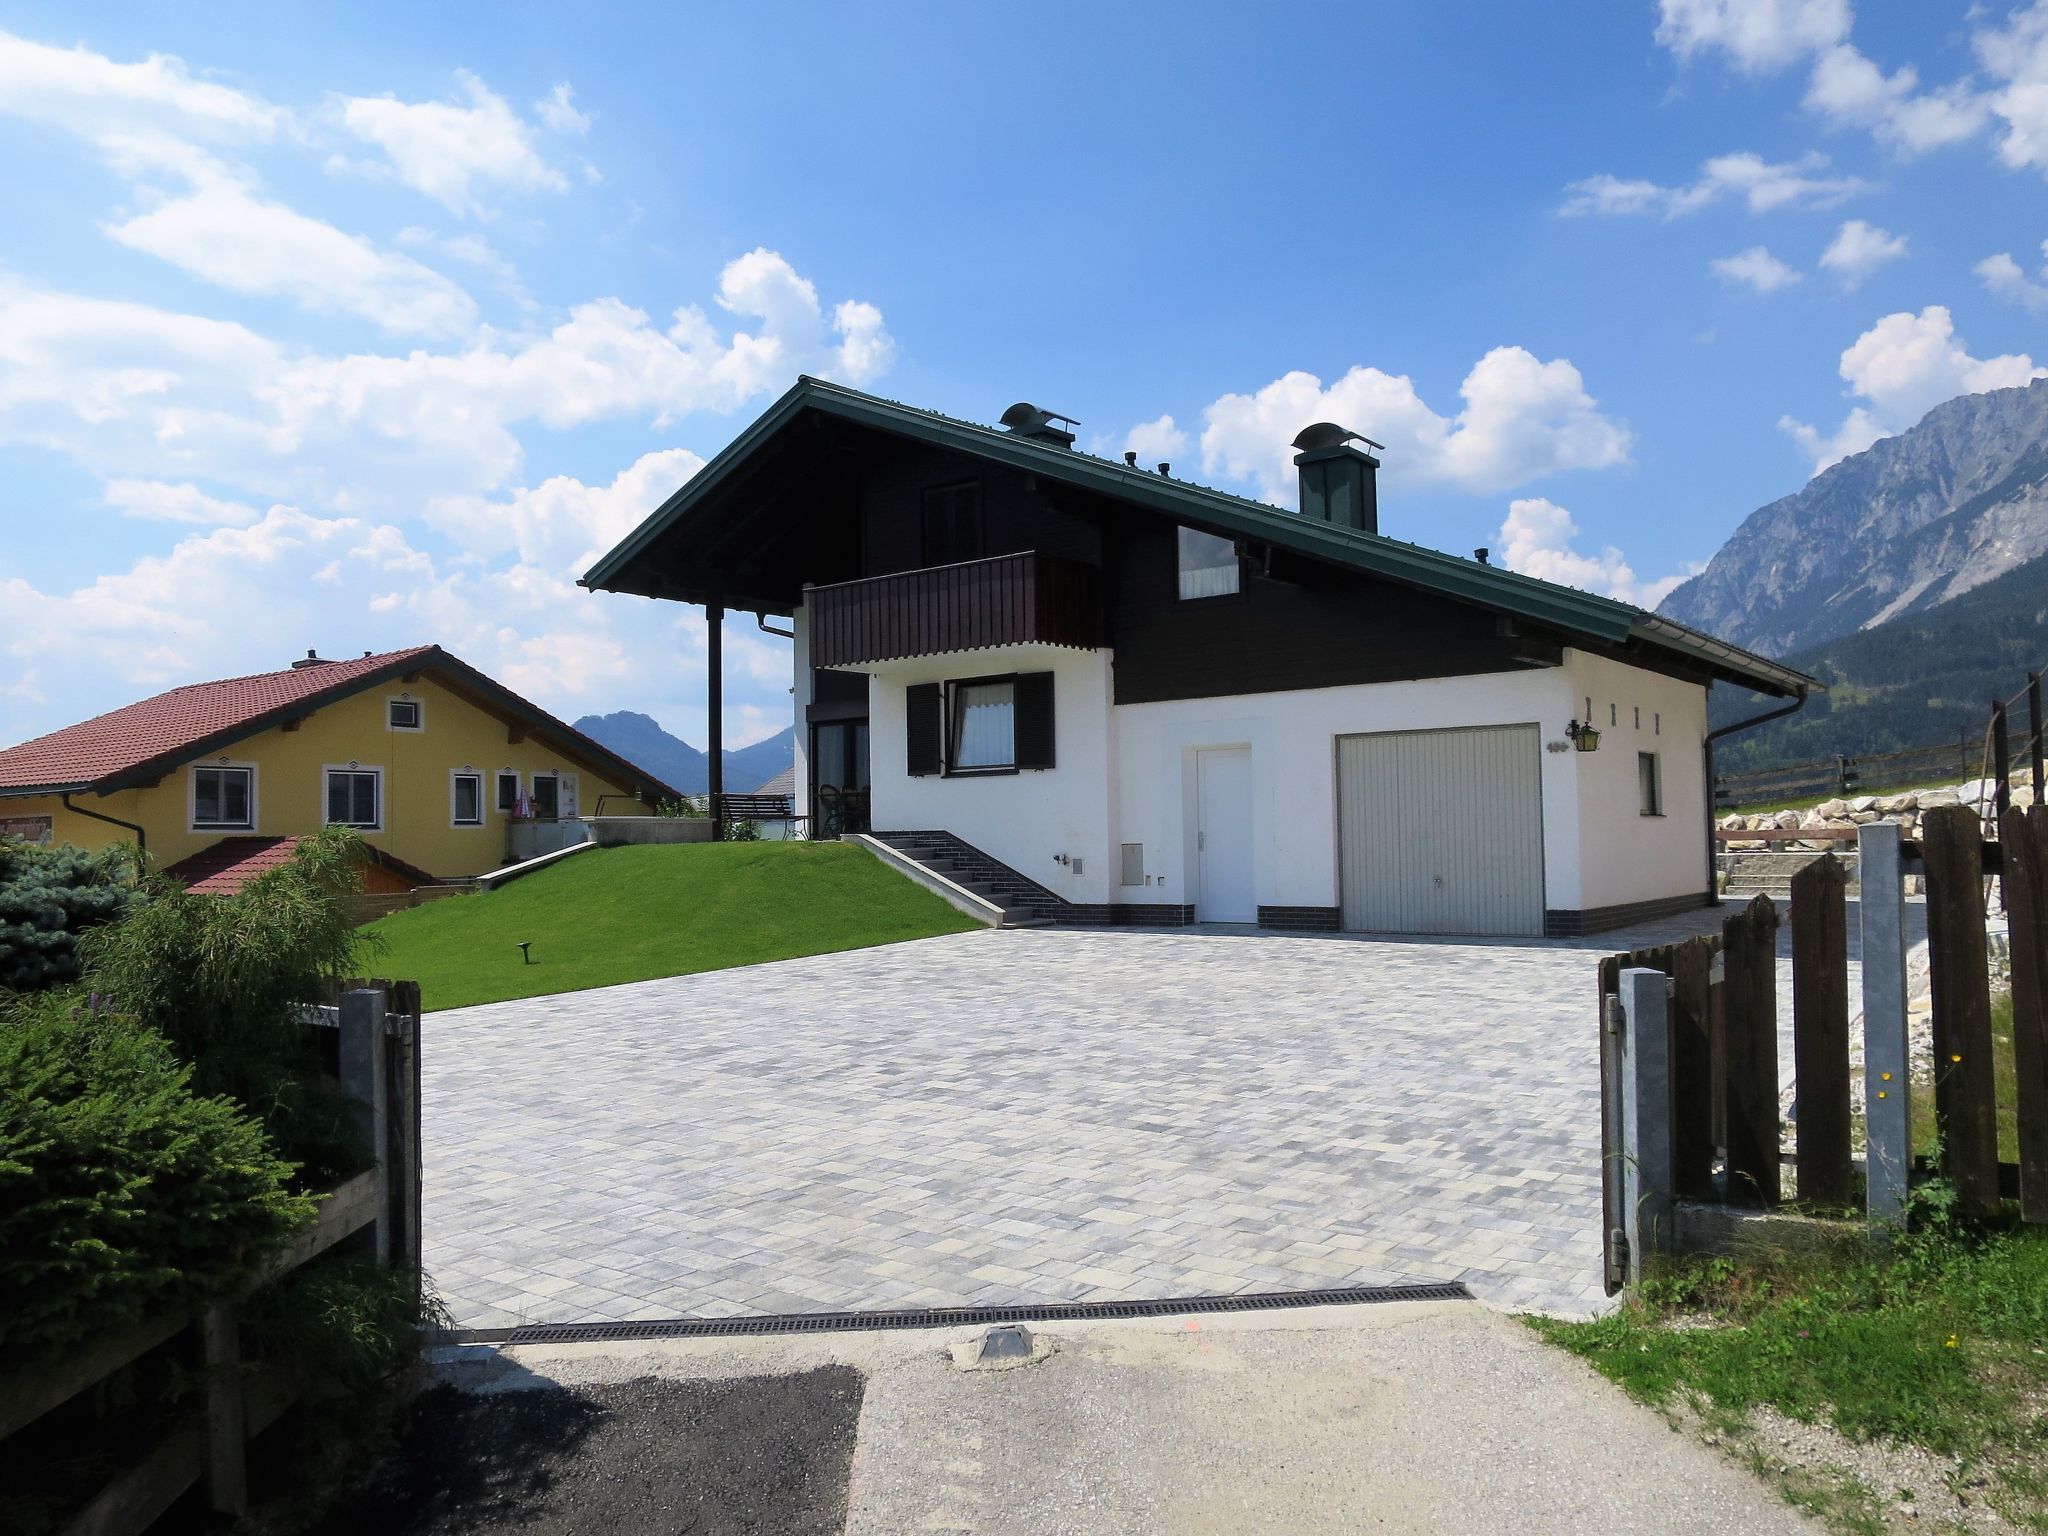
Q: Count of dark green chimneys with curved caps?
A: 2